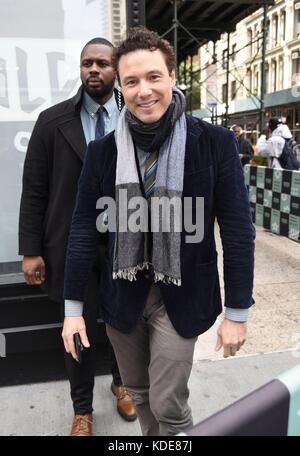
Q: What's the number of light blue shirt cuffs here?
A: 2